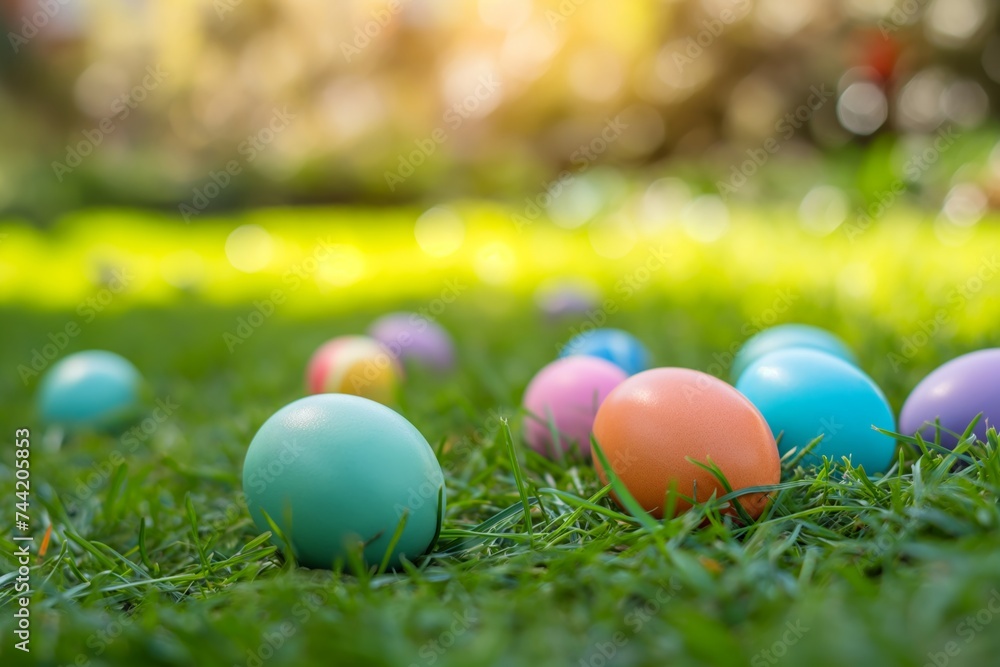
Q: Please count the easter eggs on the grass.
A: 11